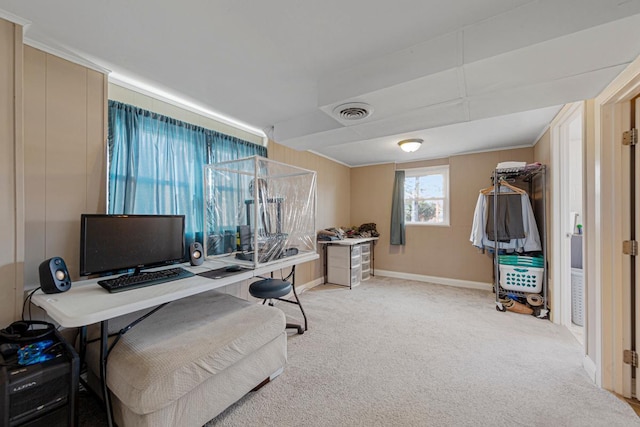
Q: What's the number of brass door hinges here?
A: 3